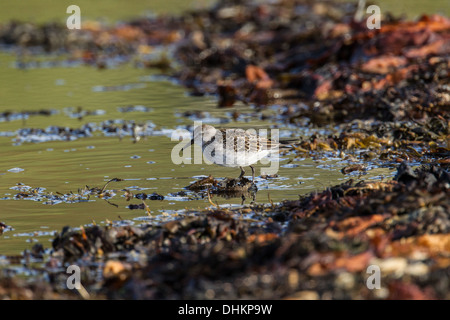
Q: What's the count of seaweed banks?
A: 2